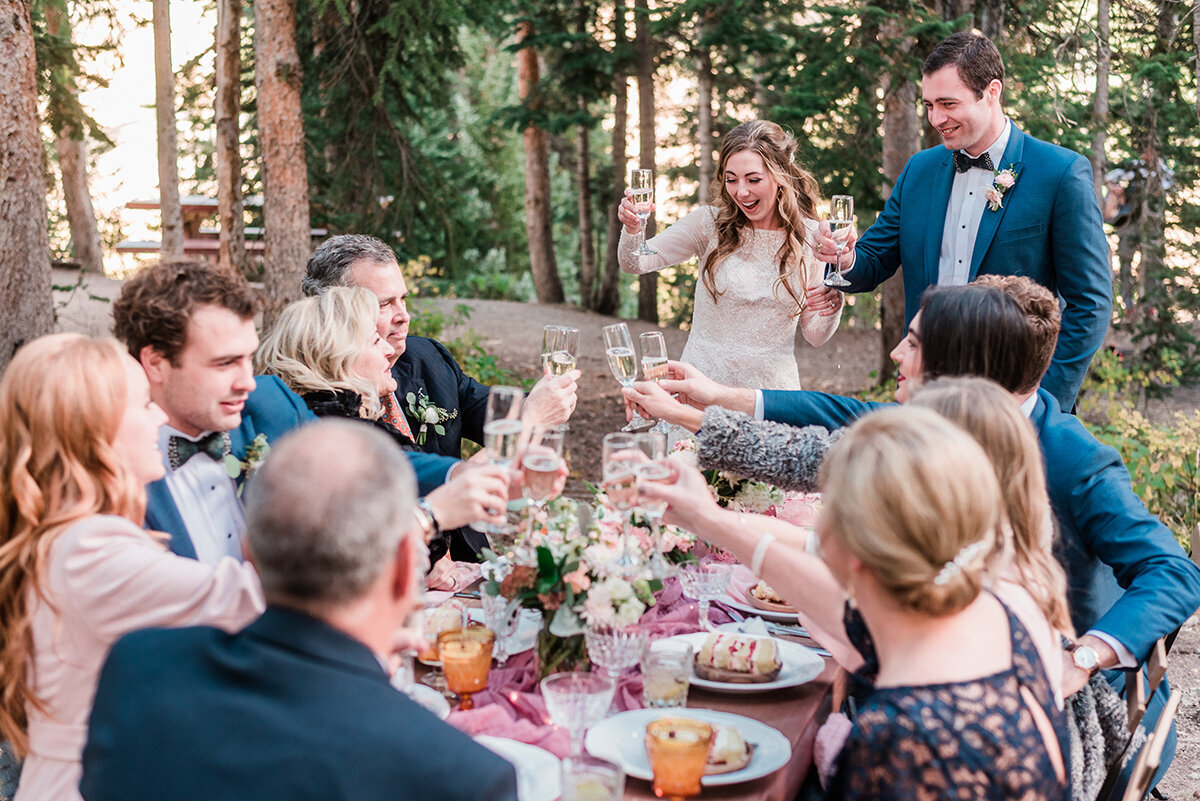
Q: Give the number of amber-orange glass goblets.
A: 2